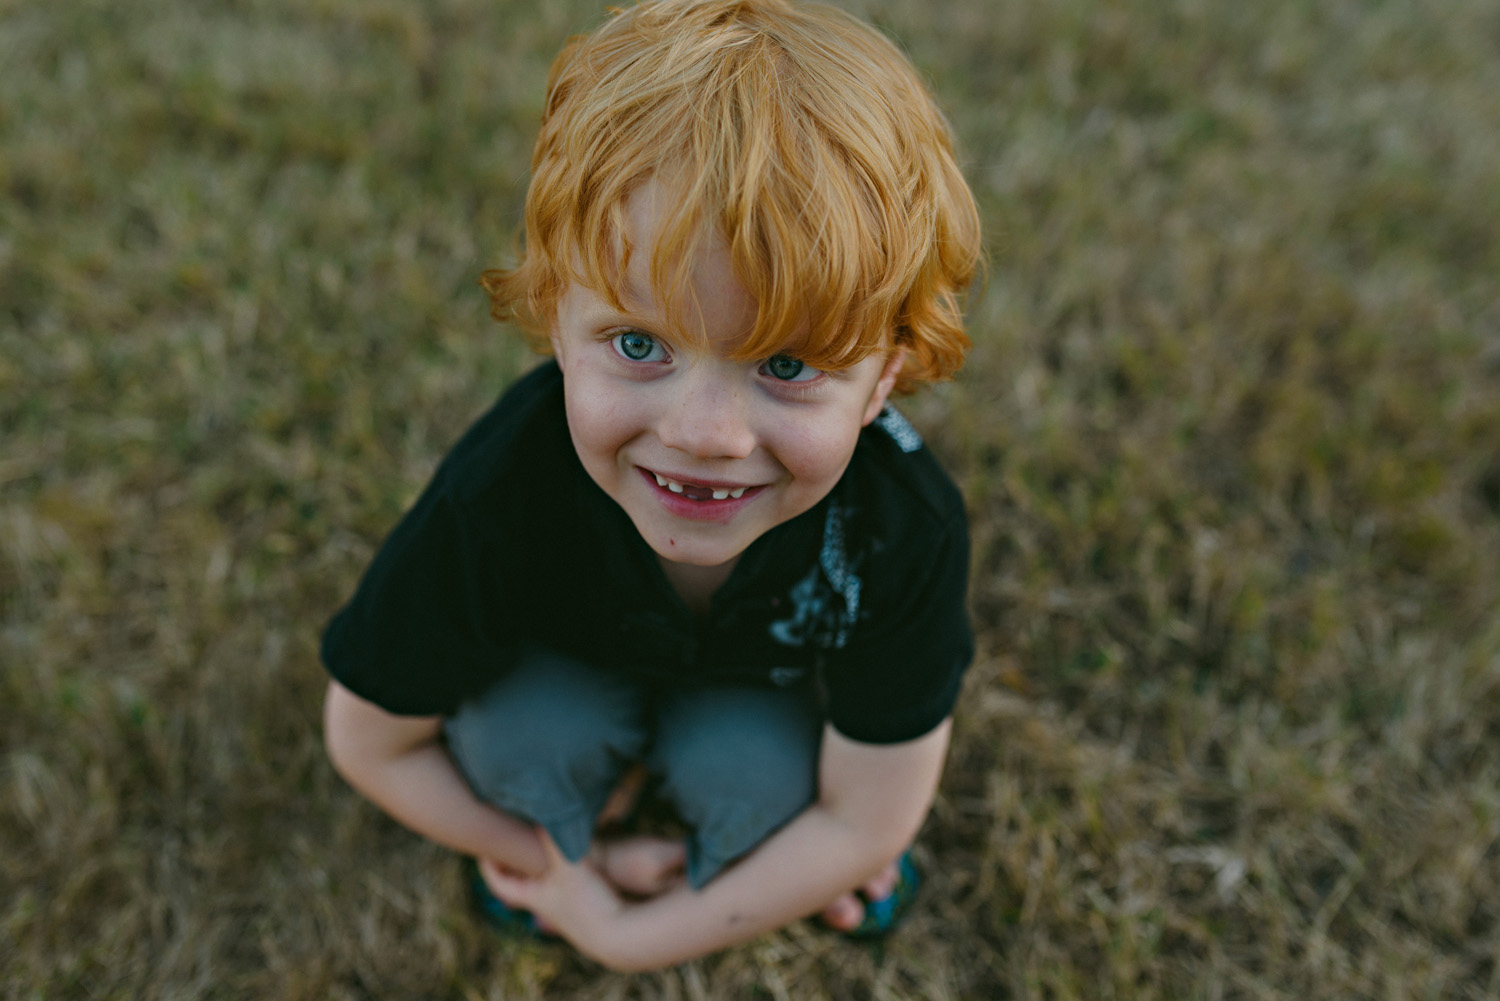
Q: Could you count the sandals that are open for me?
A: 2